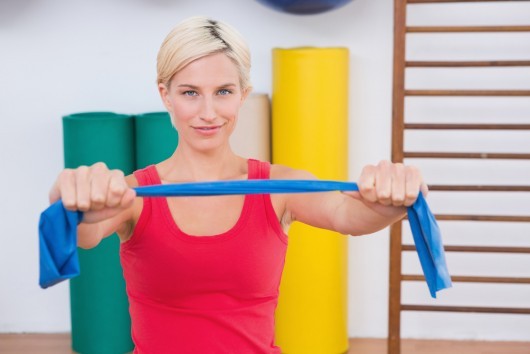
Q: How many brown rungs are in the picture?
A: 11